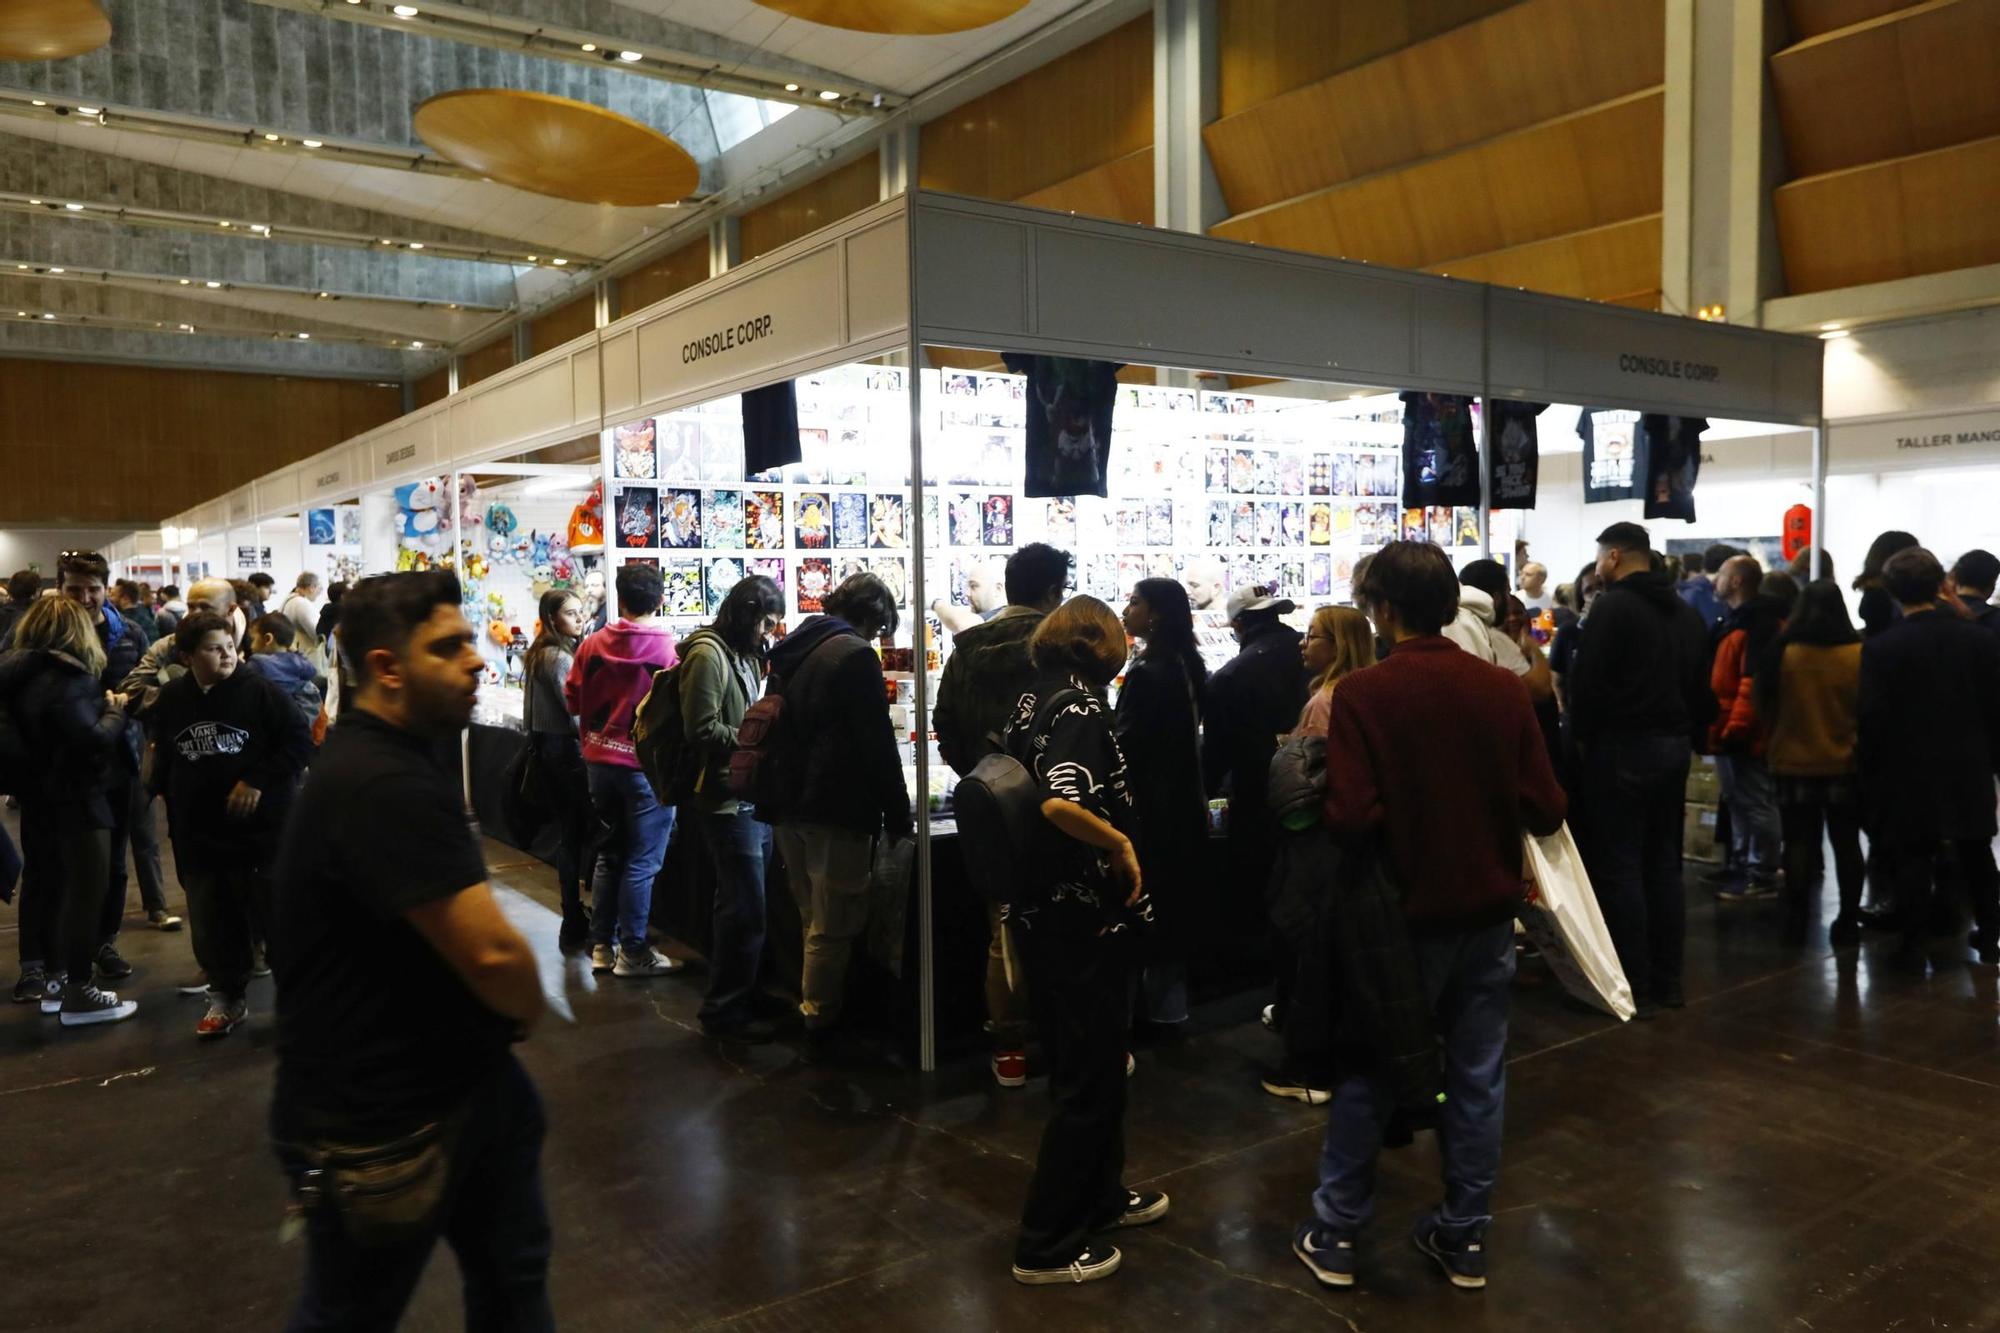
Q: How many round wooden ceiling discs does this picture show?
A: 3